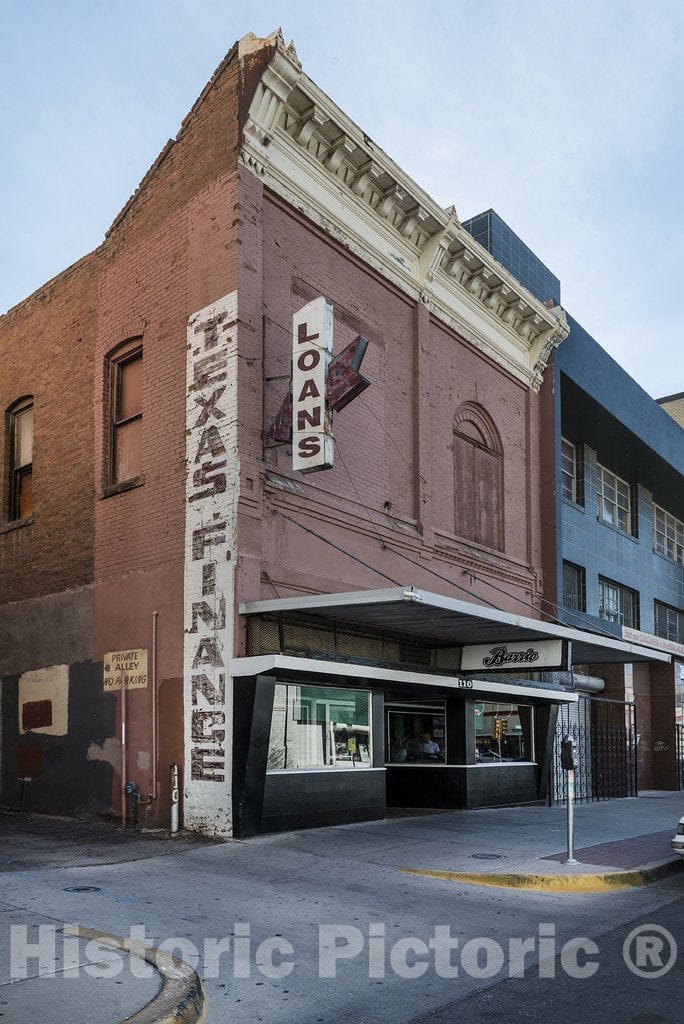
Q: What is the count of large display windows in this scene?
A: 3